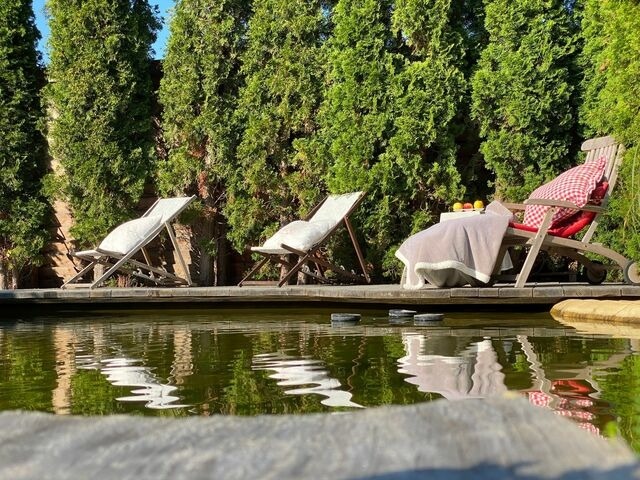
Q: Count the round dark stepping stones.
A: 3